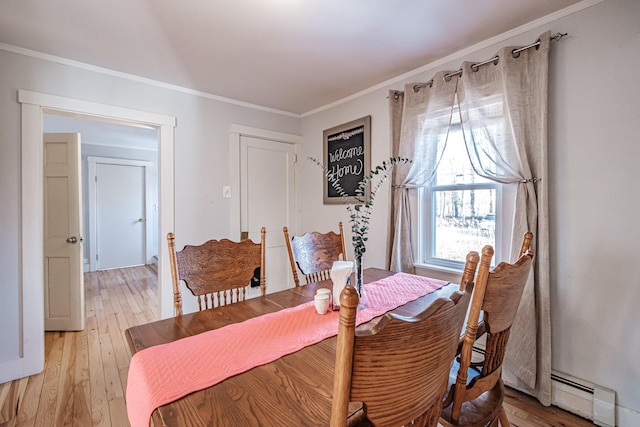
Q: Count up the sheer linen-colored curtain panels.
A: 2